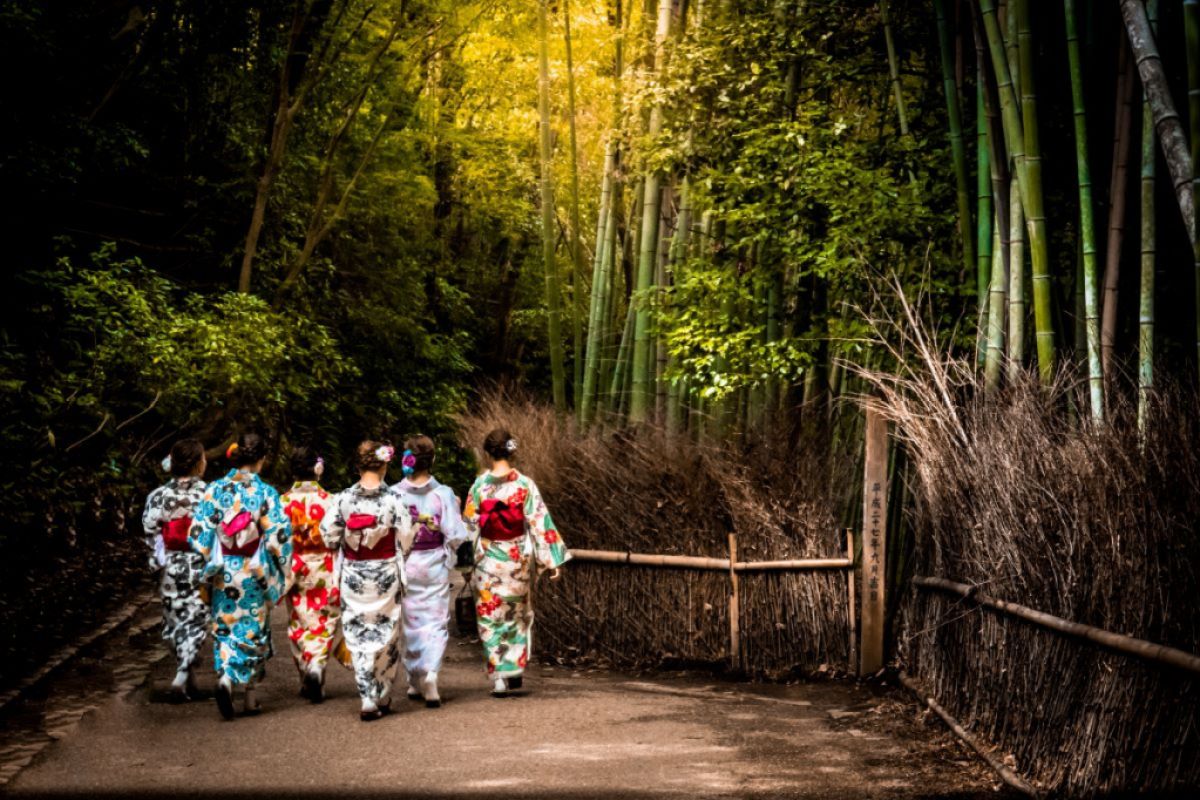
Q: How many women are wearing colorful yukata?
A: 6